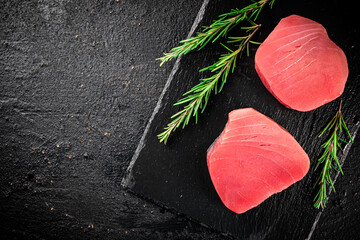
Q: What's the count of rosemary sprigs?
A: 3